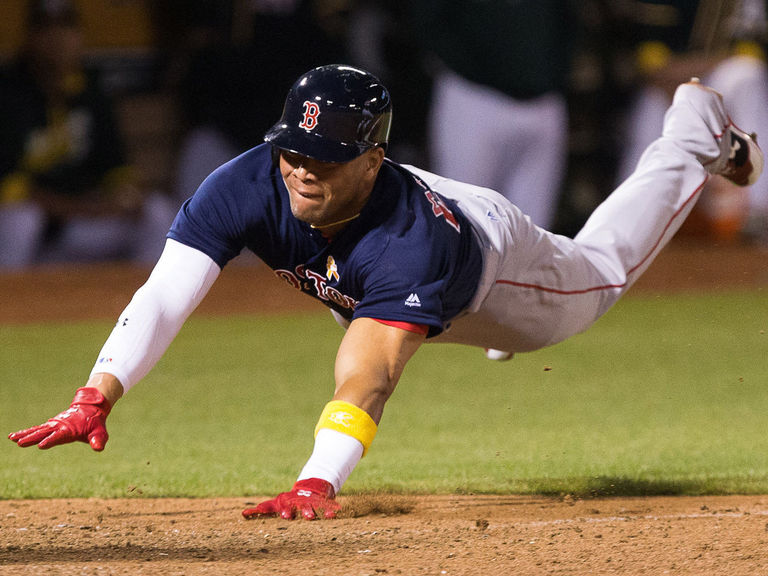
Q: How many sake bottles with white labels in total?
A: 0